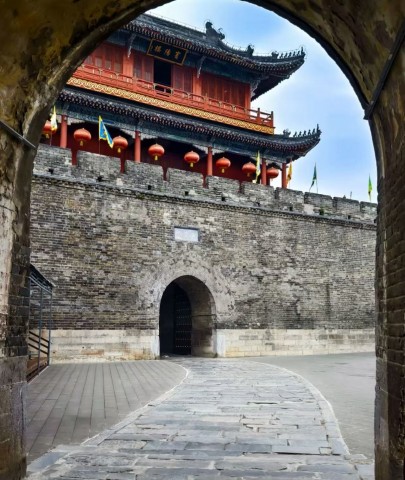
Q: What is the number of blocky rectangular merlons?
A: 10